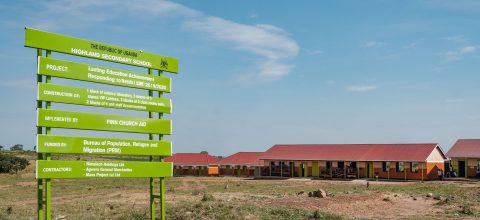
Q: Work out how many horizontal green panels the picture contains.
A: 6